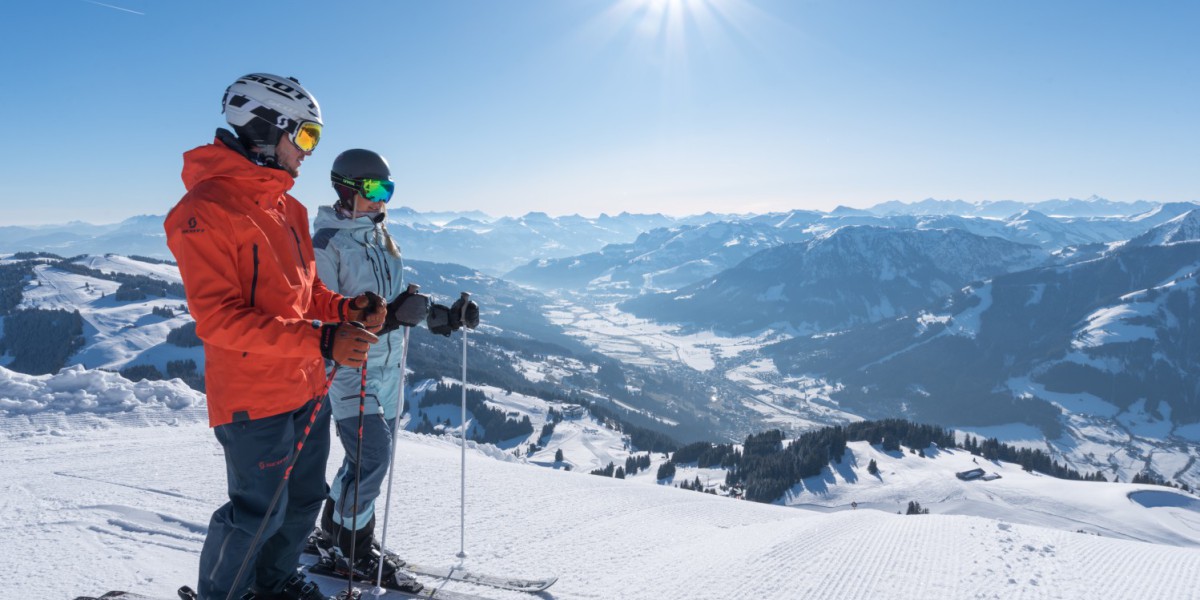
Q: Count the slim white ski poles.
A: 2